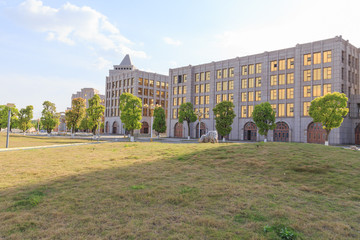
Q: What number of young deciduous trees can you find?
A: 11